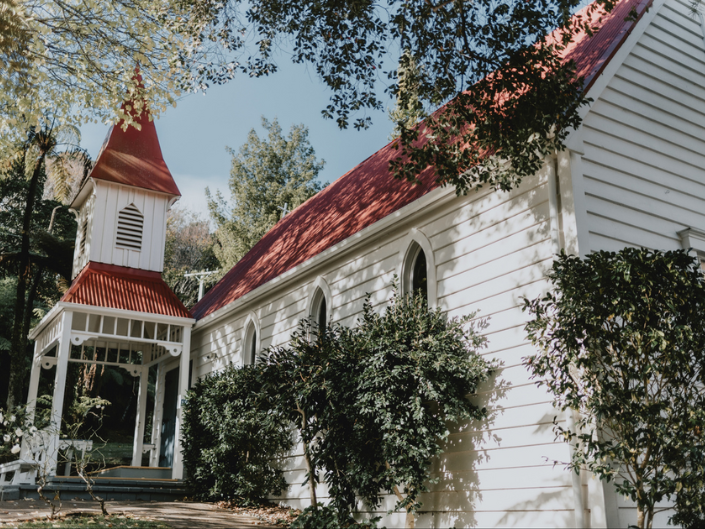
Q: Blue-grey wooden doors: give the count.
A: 1